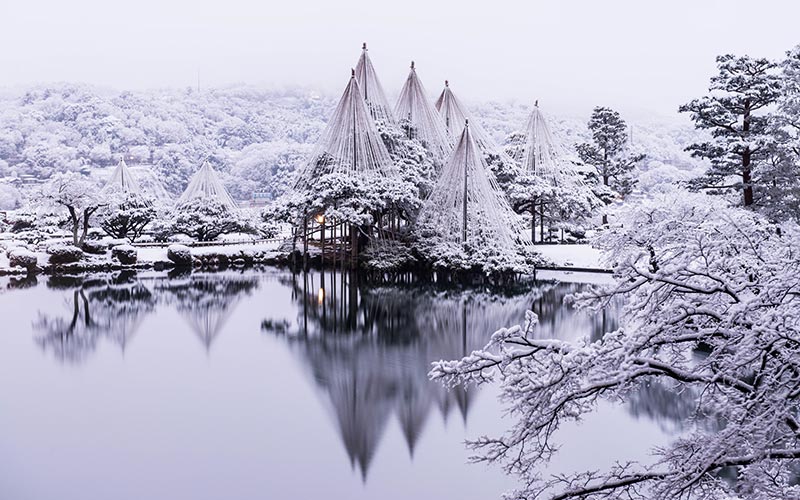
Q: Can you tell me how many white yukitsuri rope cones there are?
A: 8